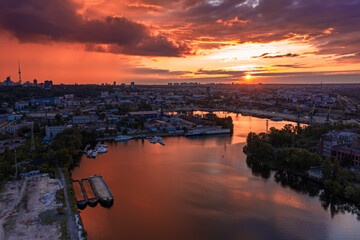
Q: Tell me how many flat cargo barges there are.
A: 3